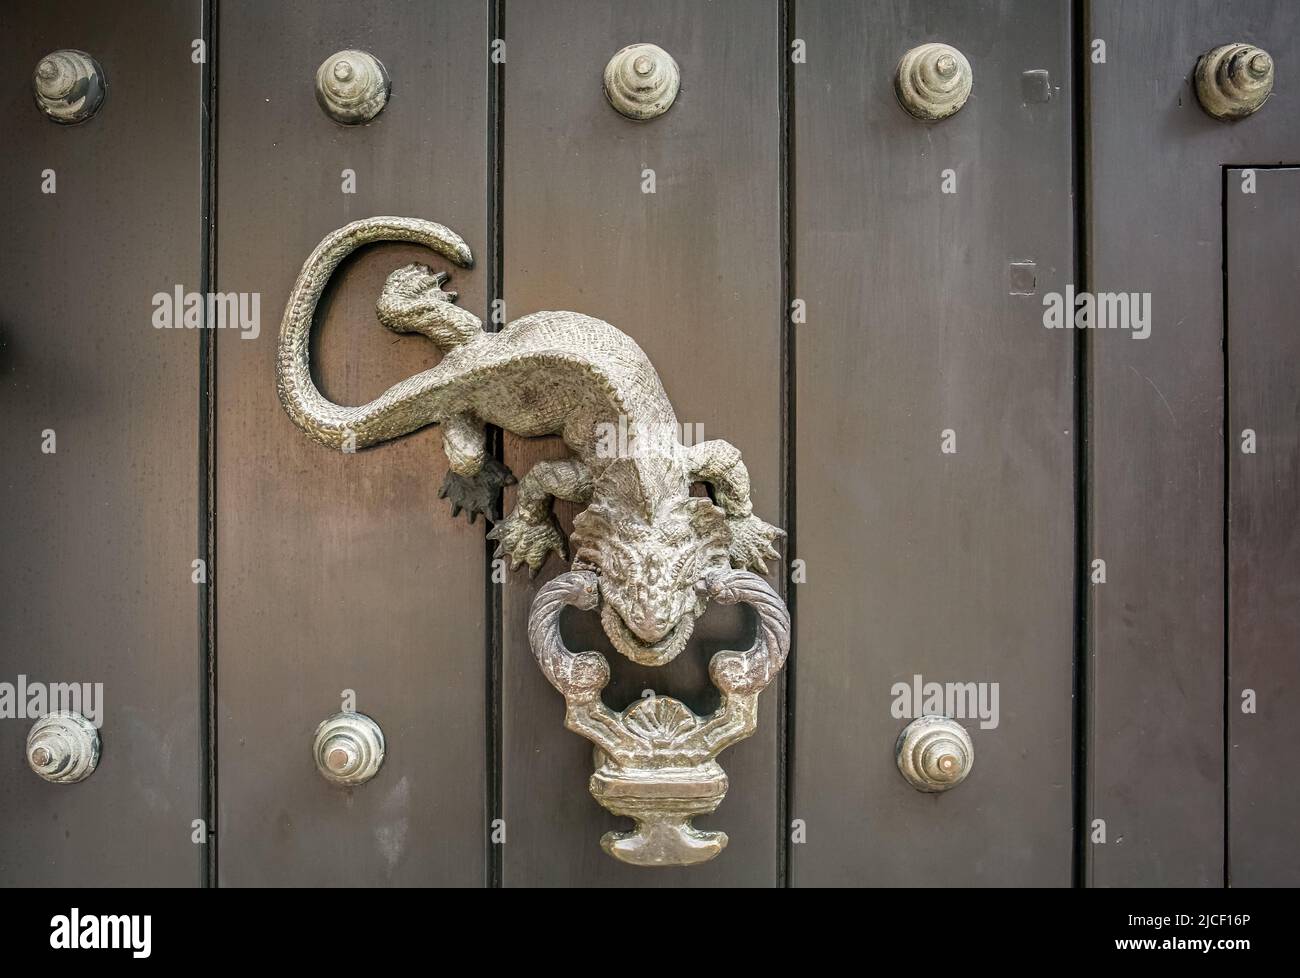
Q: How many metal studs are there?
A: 8